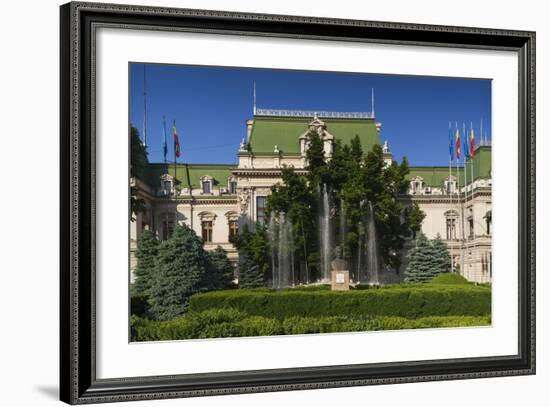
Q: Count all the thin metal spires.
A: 2